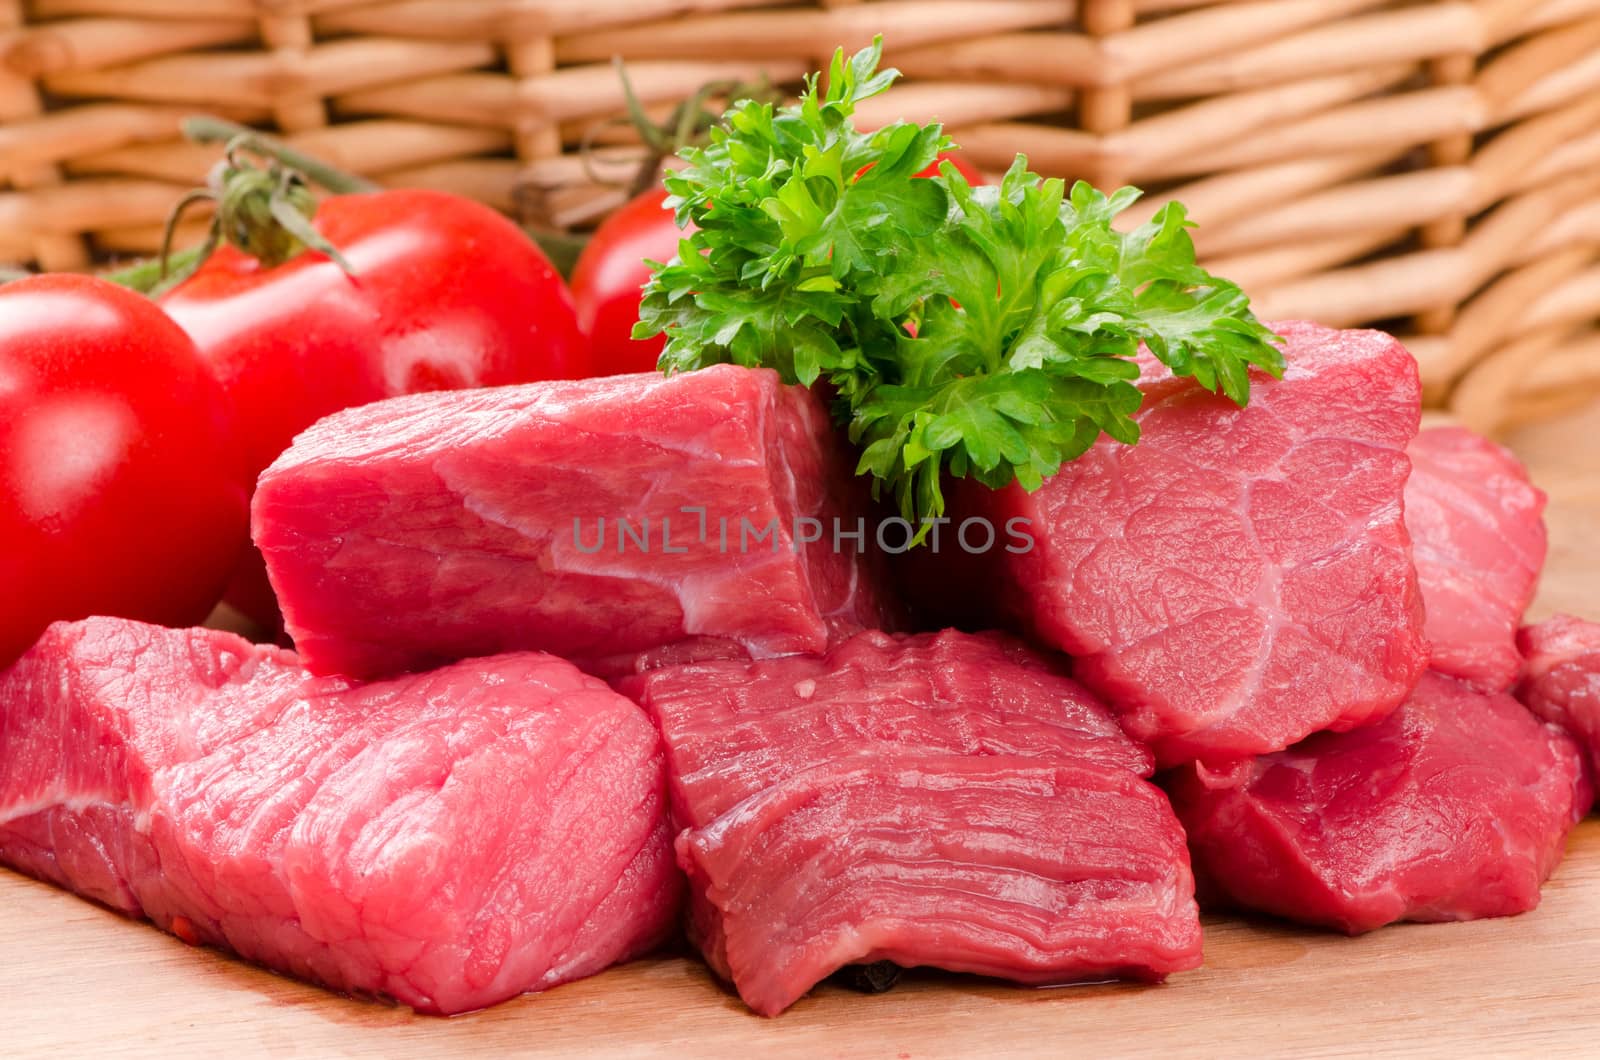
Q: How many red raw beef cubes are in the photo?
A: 7